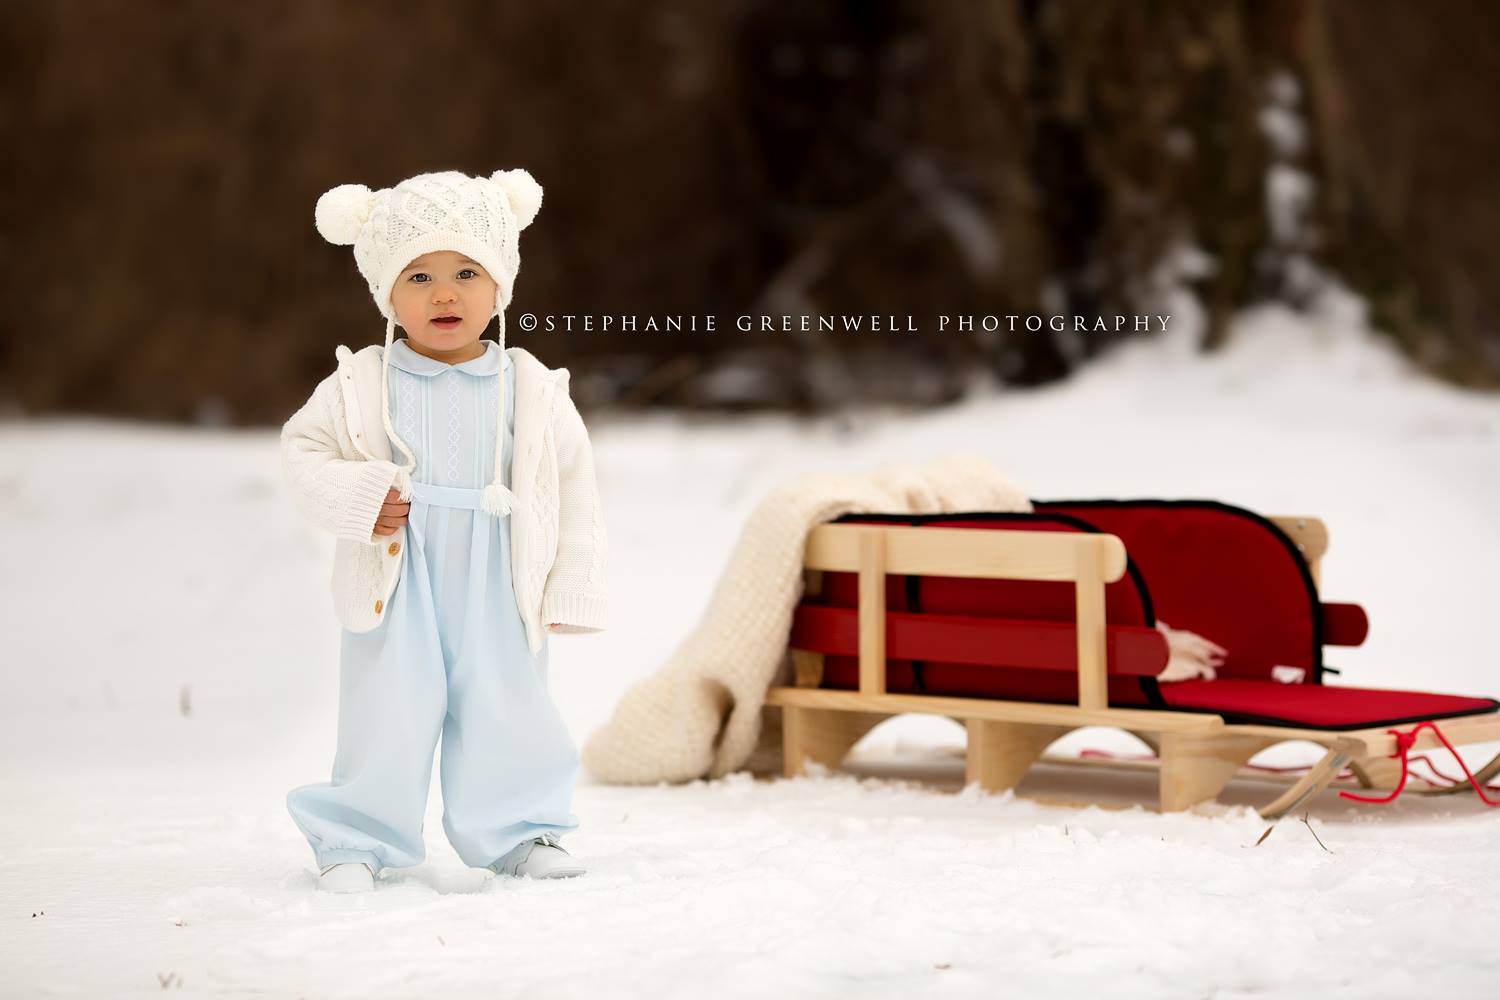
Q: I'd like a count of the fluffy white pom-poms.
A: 2